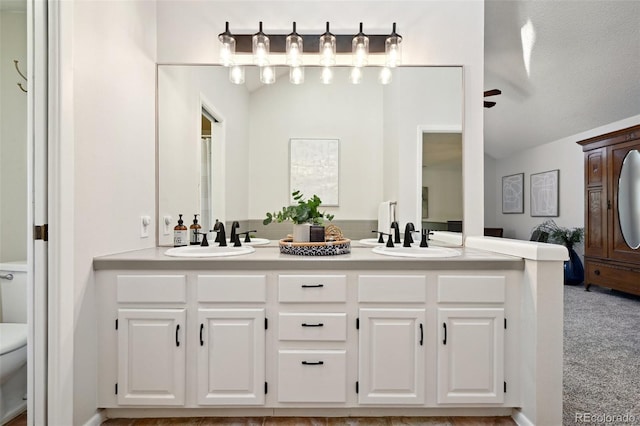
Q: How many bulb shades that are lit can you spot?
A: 6